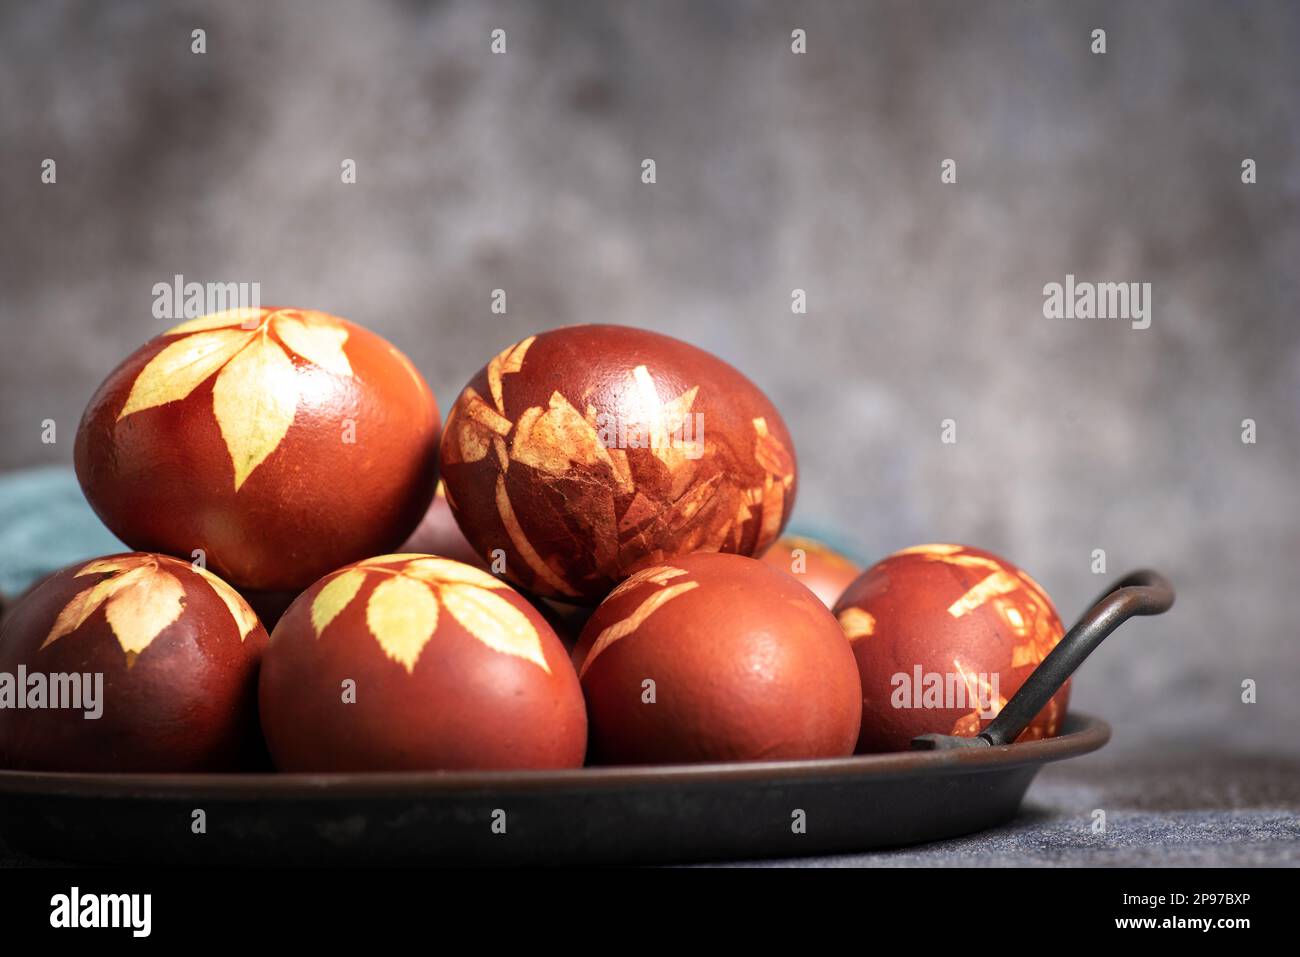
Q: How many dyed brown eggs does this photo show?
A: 8